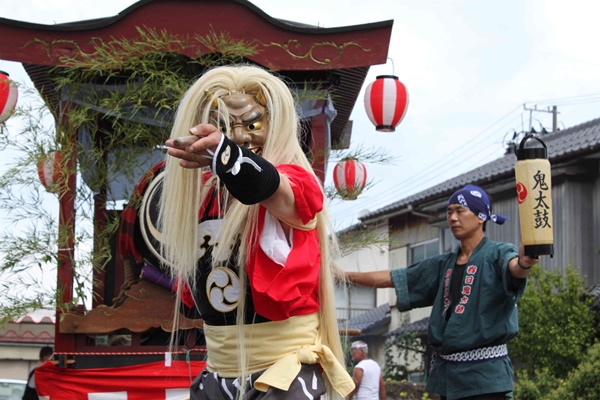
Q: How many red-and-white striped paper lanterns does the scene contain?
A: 4